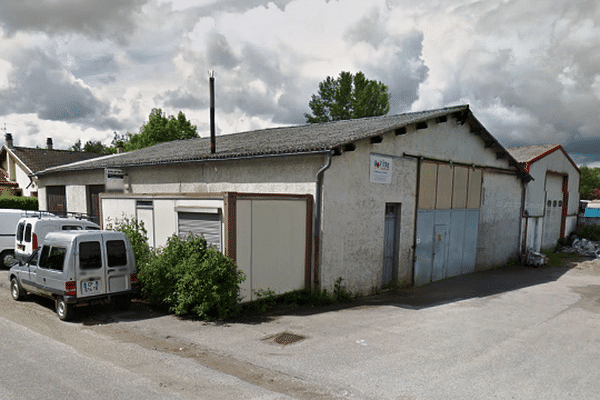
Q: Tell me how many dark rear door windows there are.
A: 4